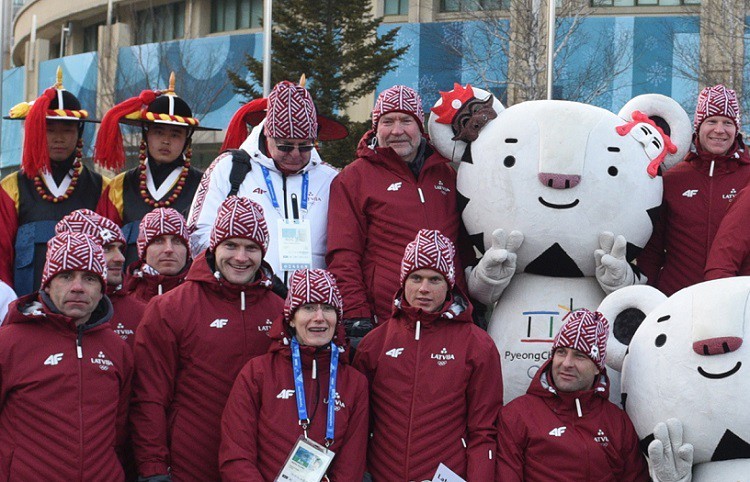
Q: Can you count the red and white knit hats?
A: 10